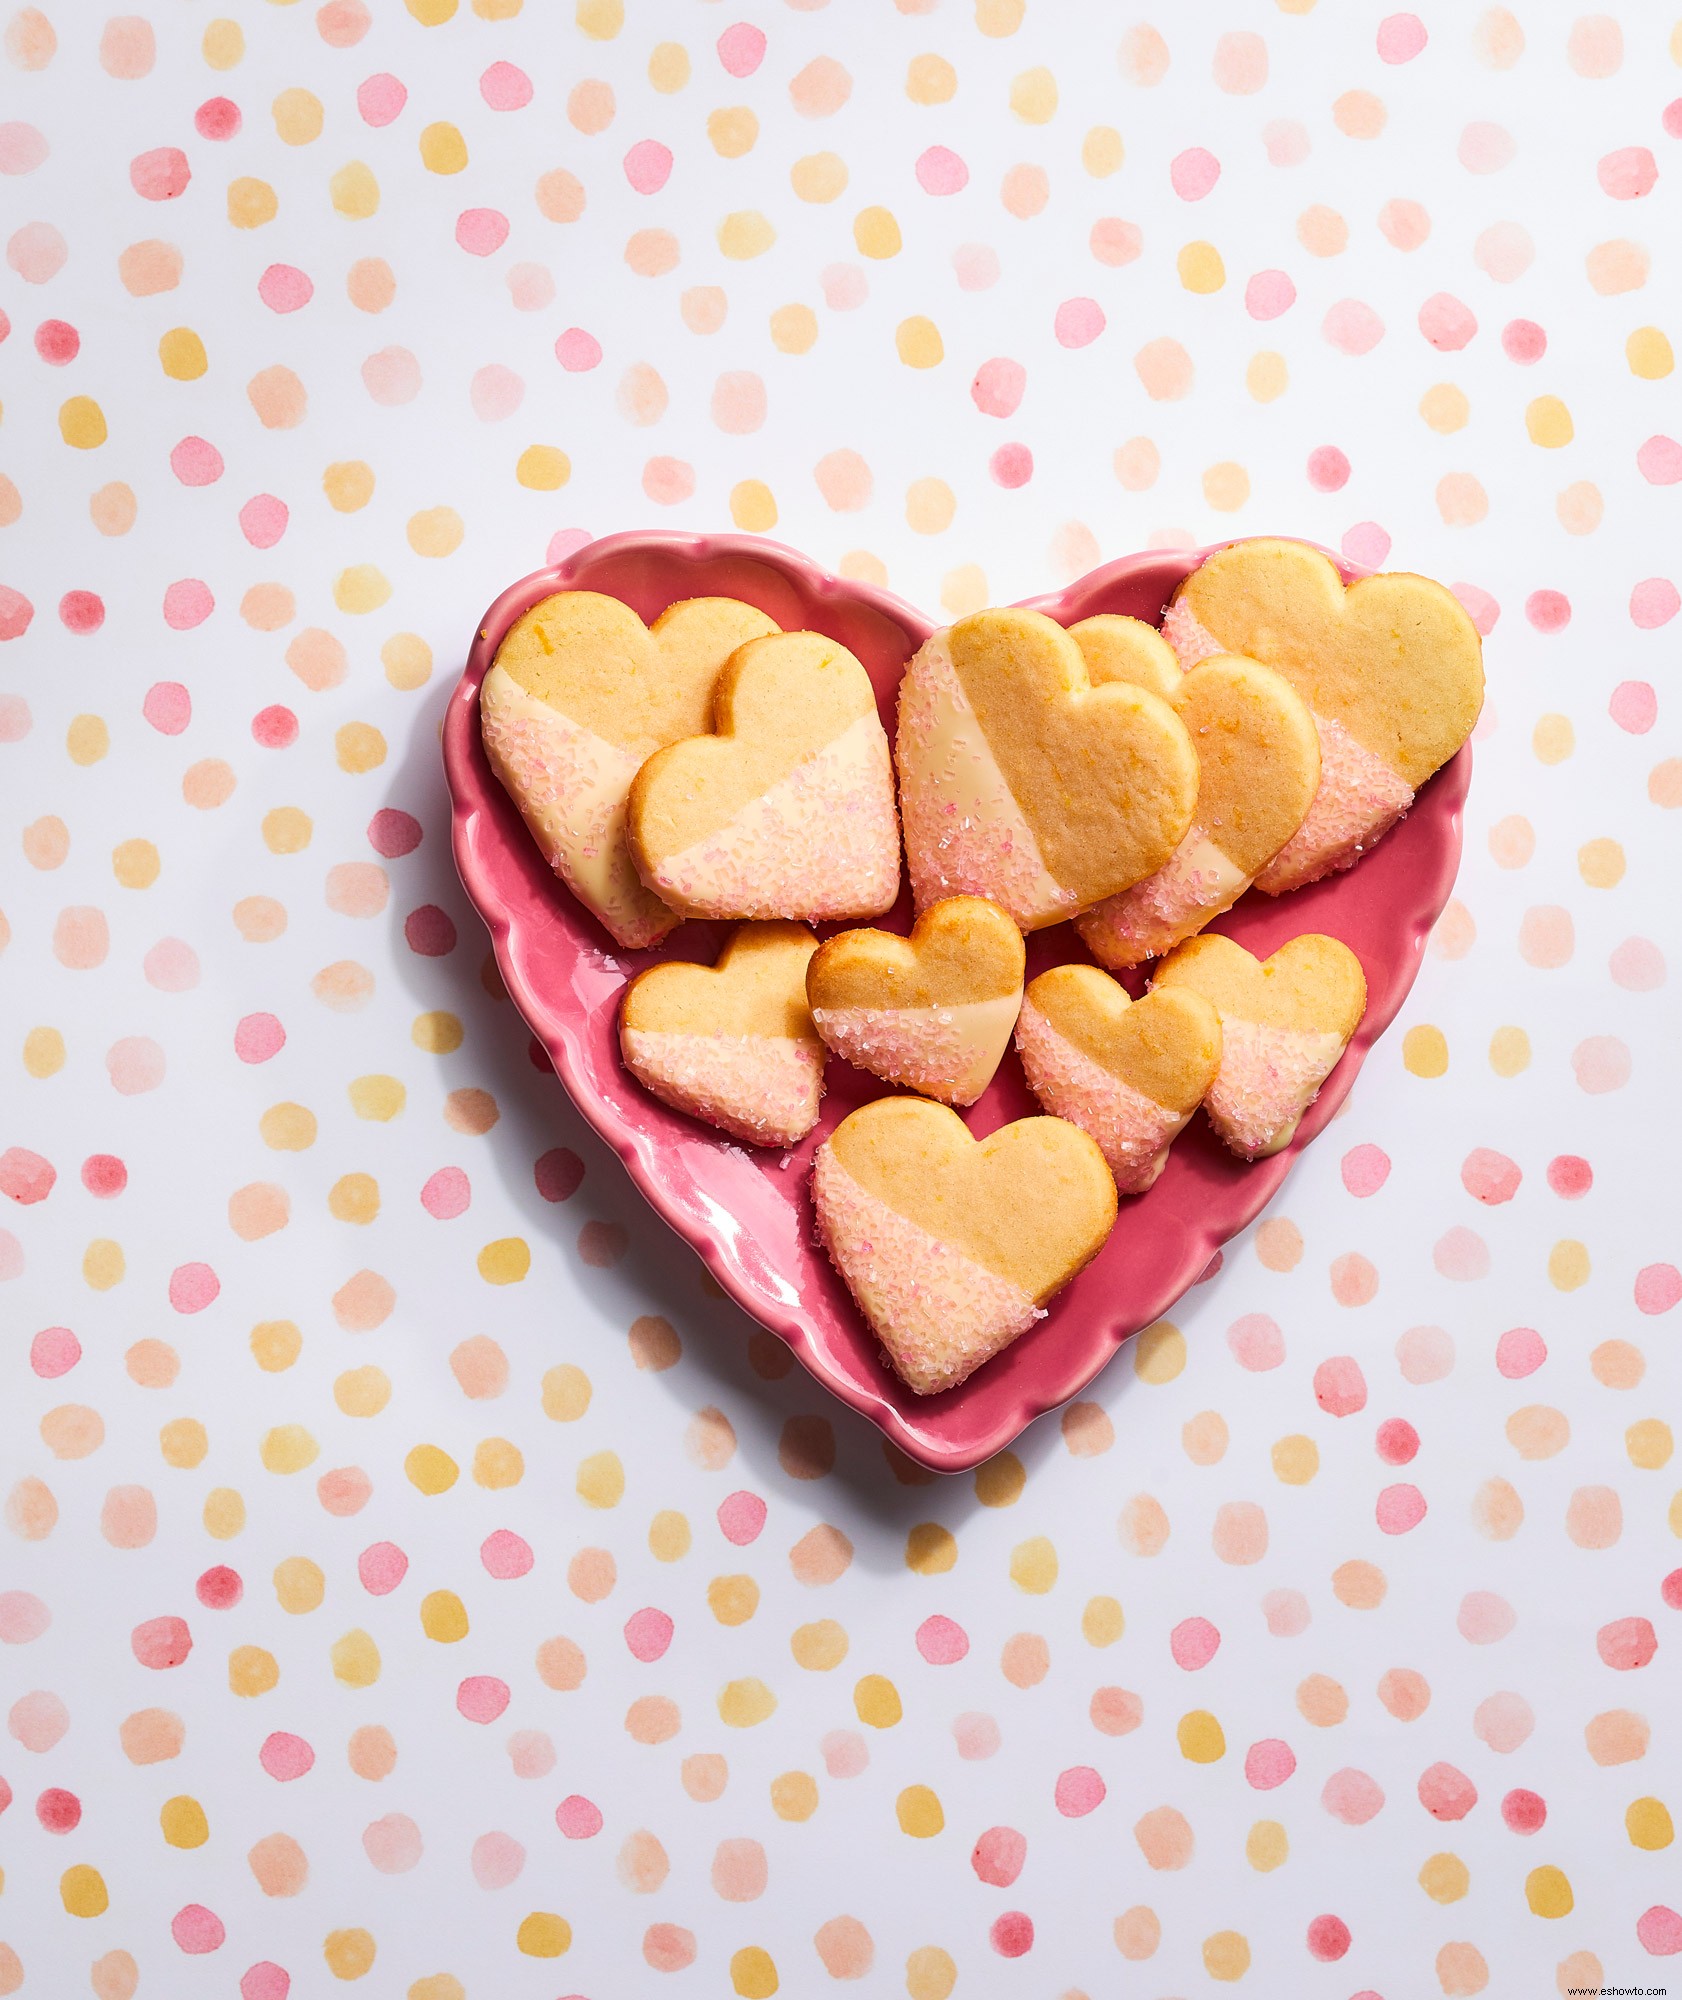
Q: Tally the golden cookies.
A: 10